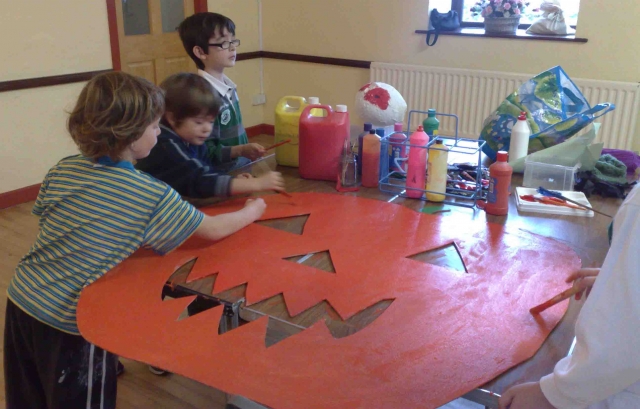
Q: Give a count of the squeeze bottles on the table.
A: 9